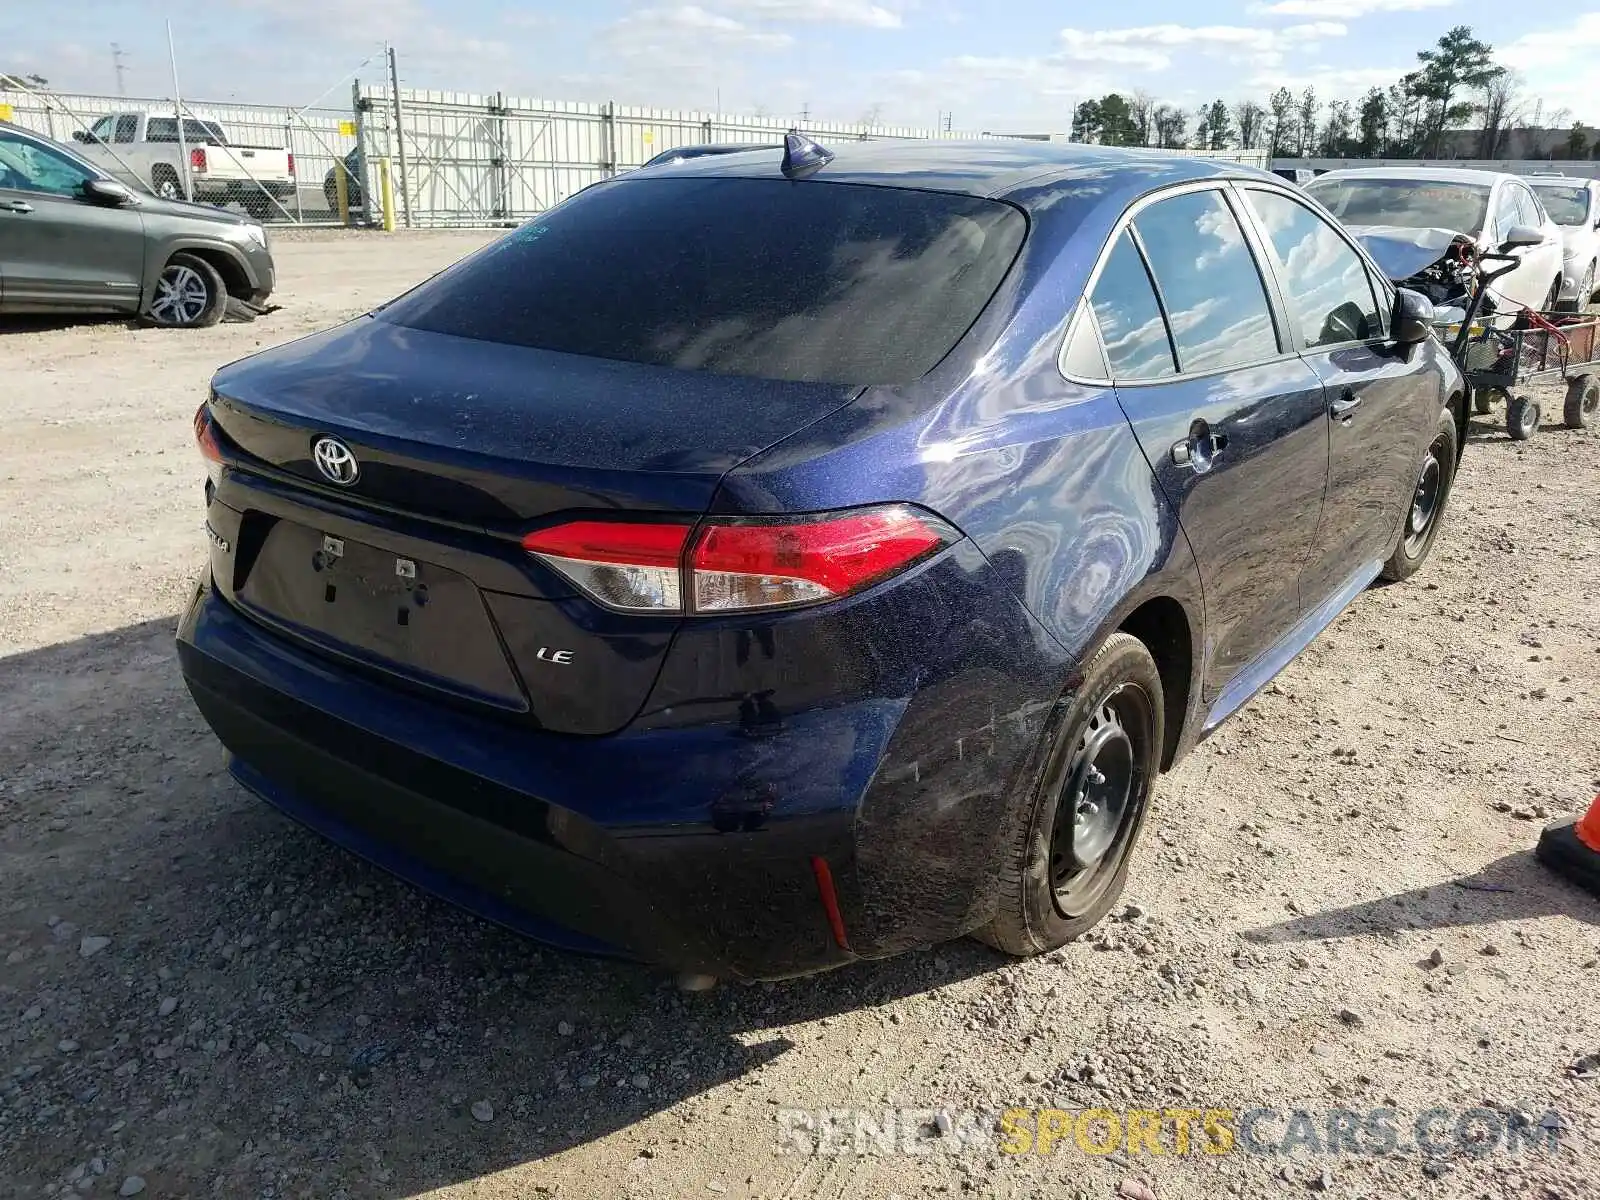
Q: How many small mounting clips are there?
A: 2